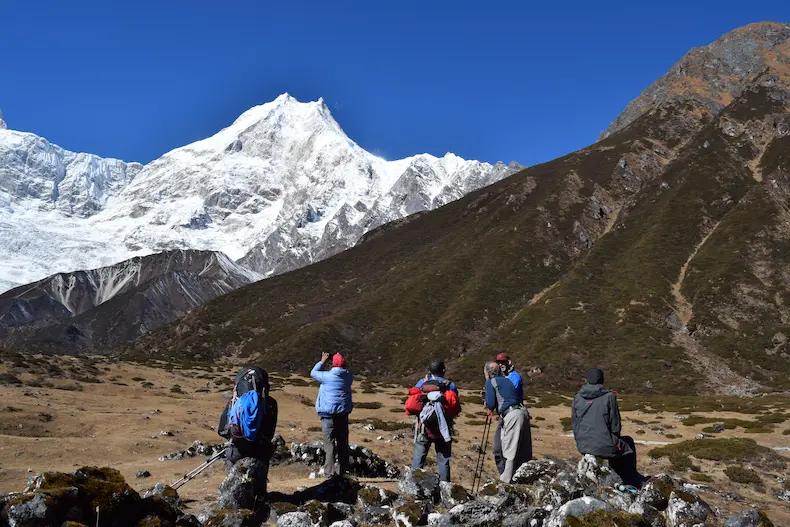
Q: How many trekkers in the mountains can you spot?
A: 6